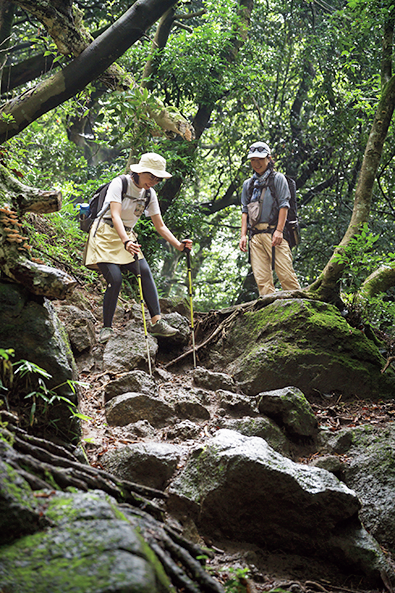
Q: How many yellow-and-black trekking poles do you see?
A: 2